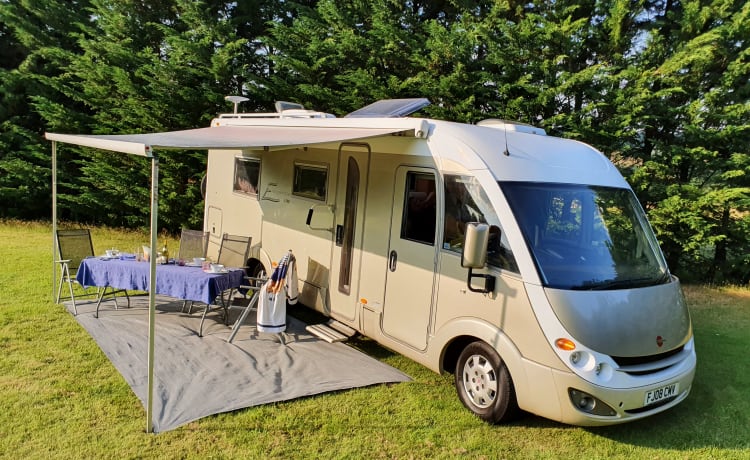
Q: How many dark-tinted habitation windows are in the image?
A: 2